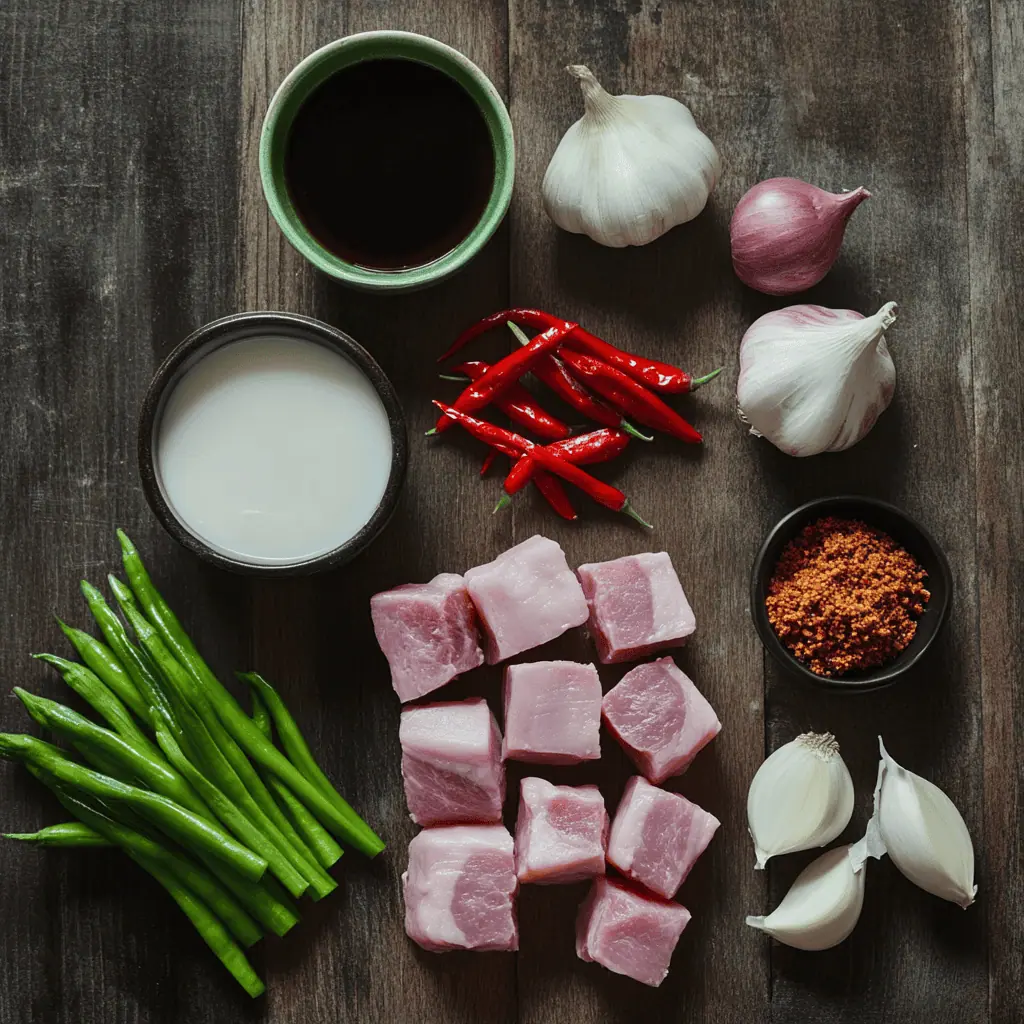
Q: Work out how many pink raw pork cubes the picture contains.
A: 10